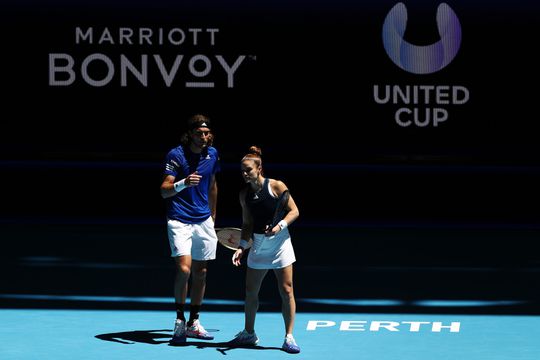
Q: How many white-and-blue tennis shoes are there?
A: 4